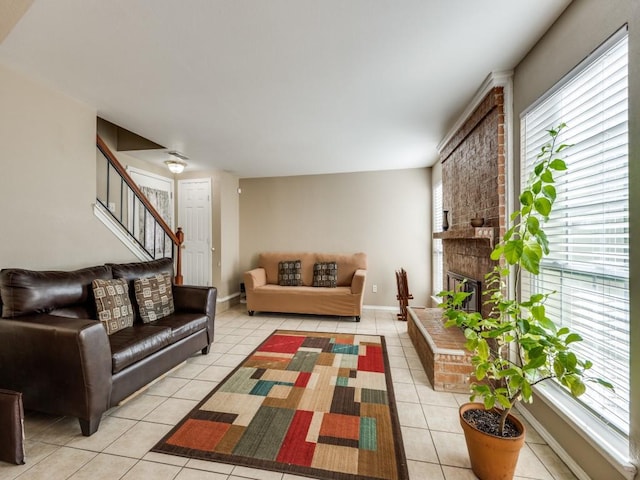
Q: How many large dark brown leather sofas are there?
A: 1